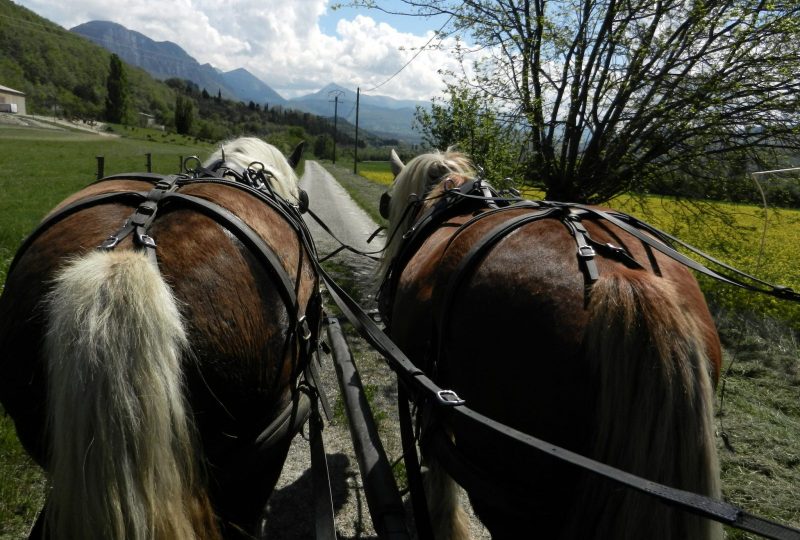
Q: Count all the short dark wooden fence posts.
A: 3